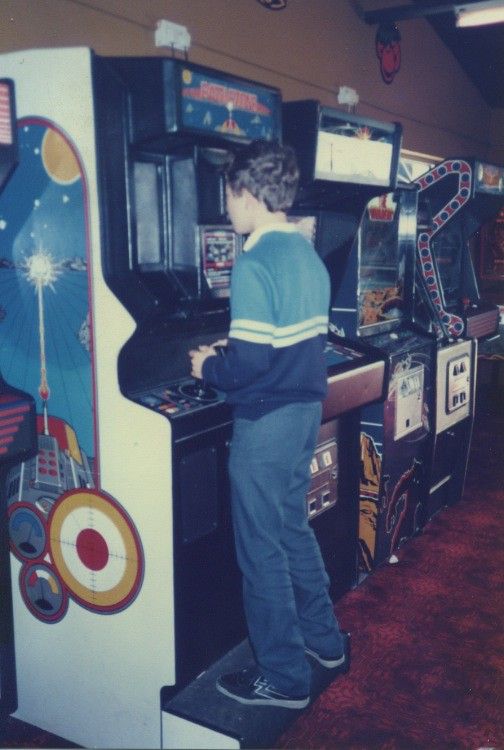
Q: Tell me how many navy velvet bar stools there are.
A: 0